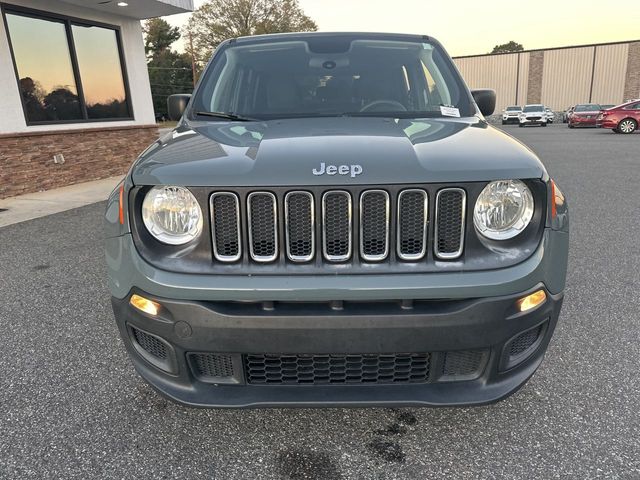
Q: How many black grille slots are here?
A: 7